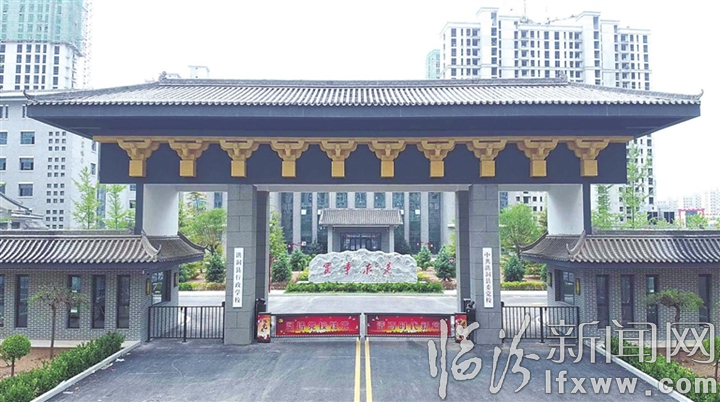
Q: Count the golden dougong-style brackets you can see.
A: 10